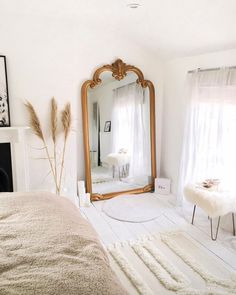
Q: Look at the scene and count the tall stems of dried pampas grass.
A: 3